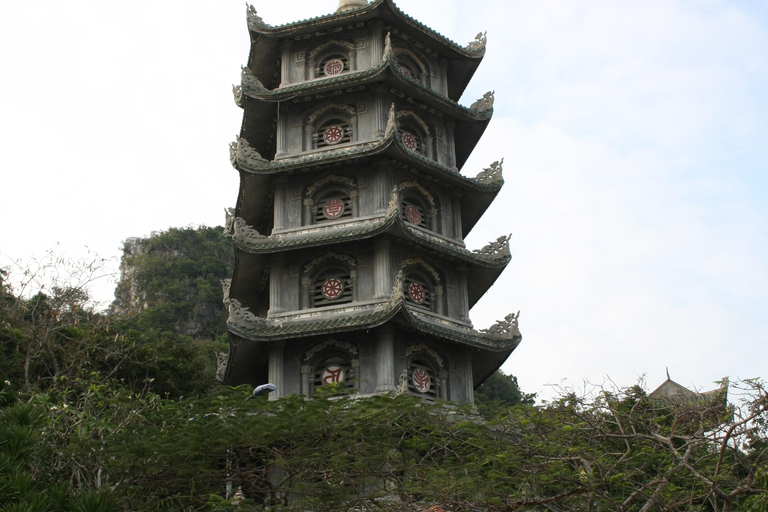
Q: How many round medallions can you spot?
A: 10